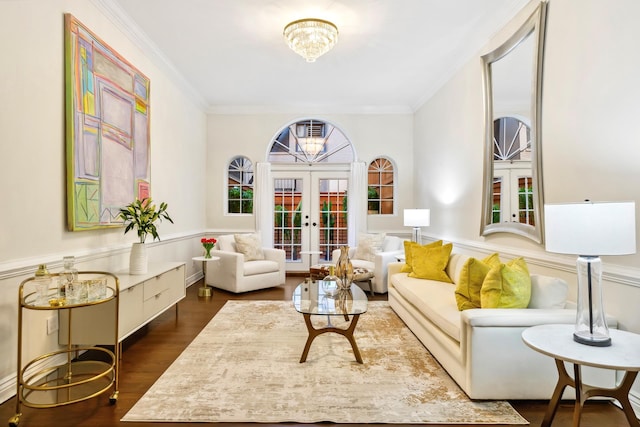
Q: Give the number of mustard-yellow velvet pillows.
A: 4